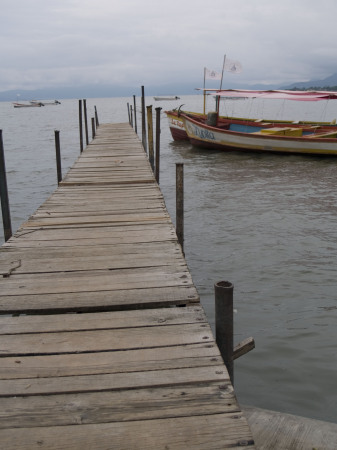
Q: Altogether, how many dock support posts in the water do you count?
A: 14